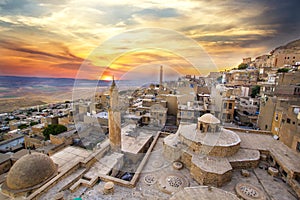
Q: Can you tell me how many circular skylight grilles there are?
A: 3